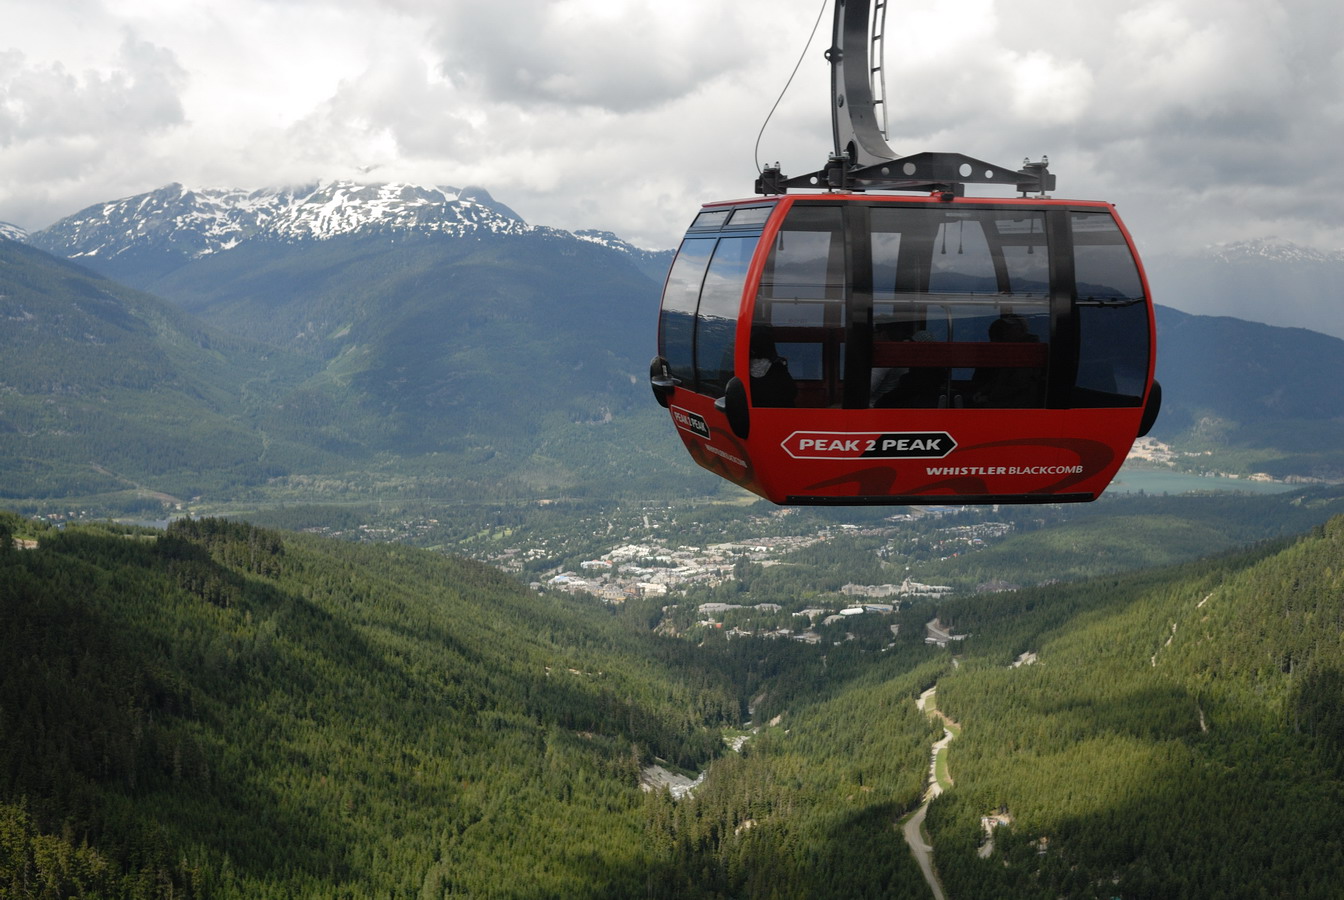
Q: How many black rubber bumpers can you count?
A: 3